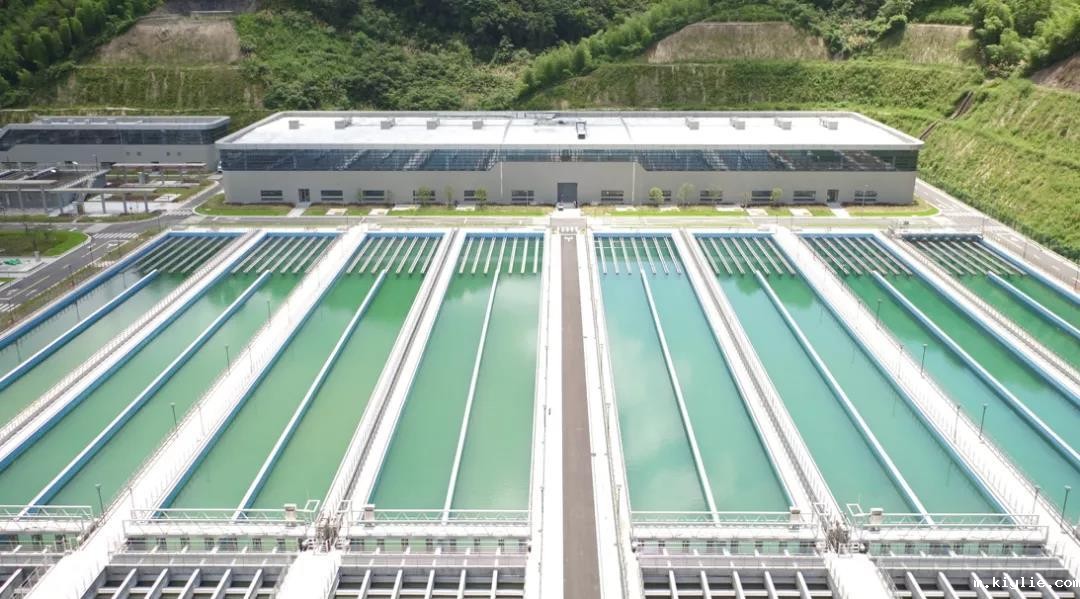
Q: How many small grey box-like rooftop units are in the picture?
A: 9